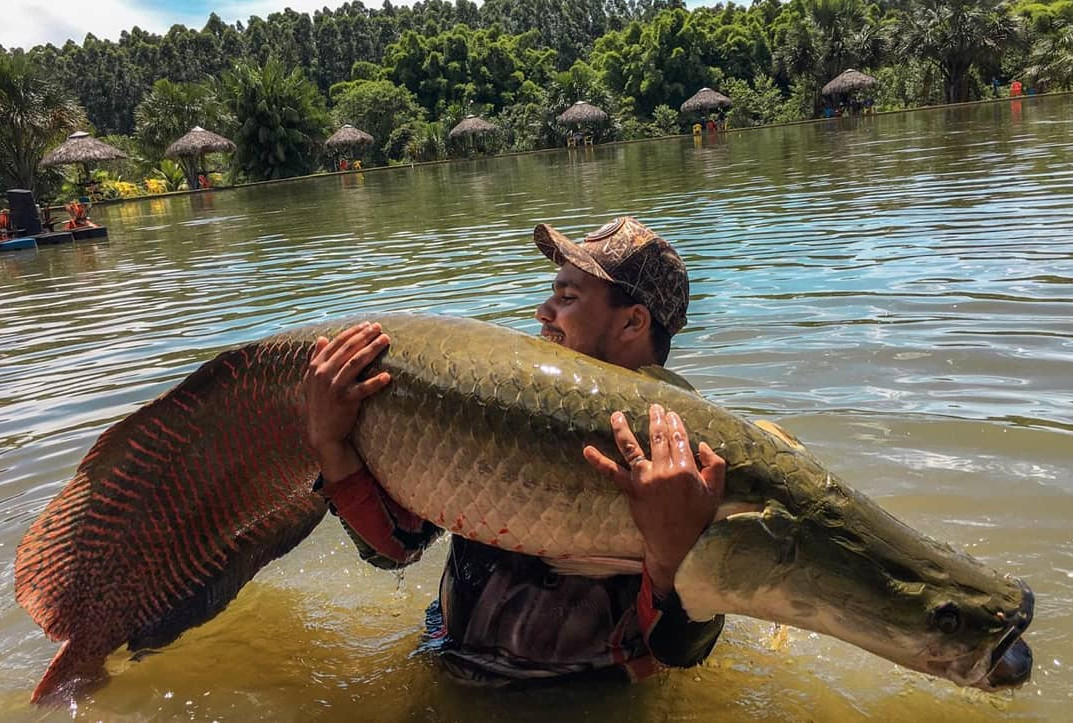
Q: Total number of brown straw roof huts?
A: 7